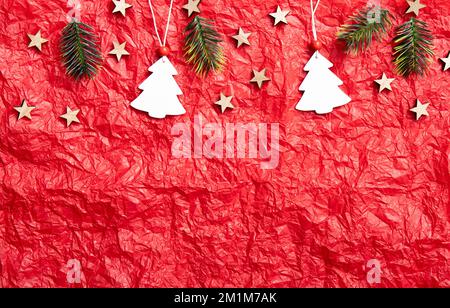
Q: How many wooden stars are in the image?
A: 14